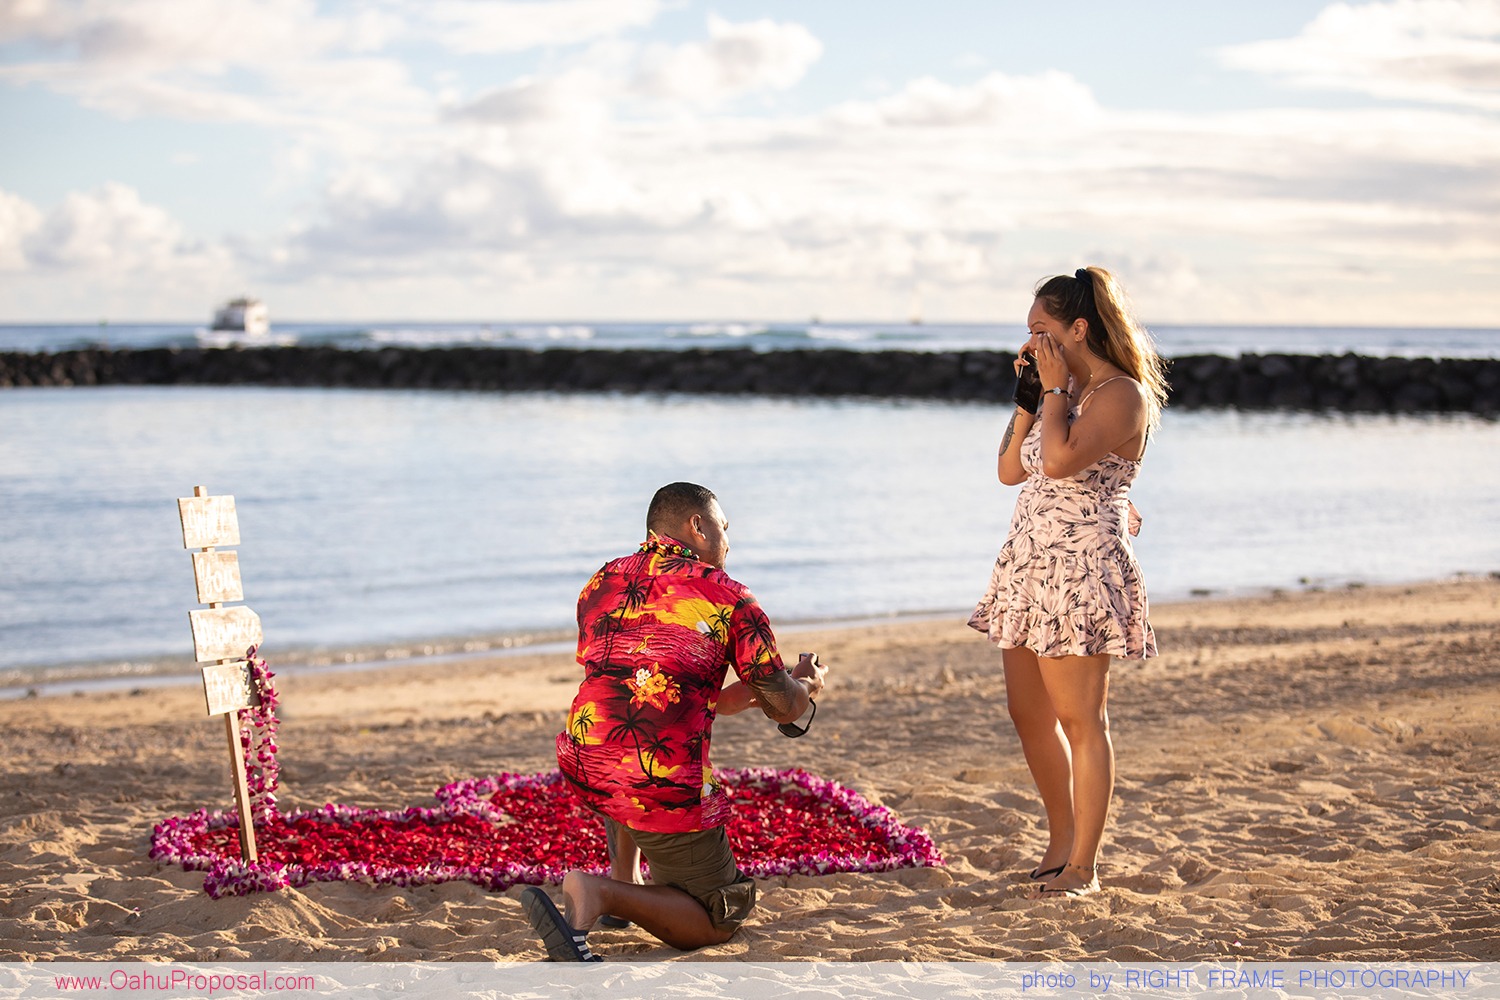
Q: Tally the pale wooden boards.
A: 4